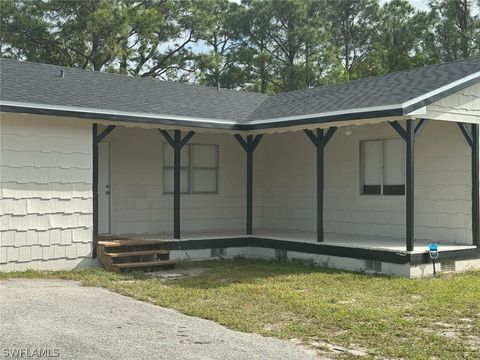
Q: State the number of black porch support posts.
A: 6